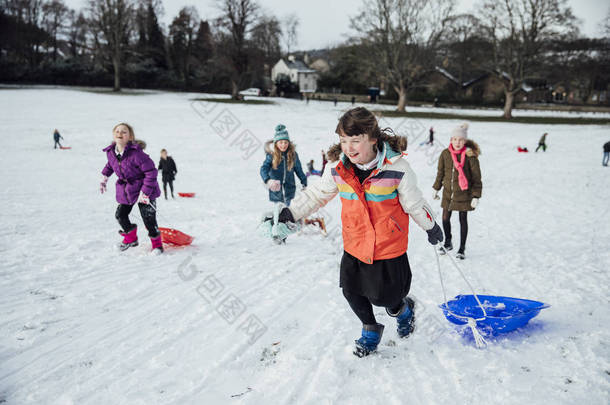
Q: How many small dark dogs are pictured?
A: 0